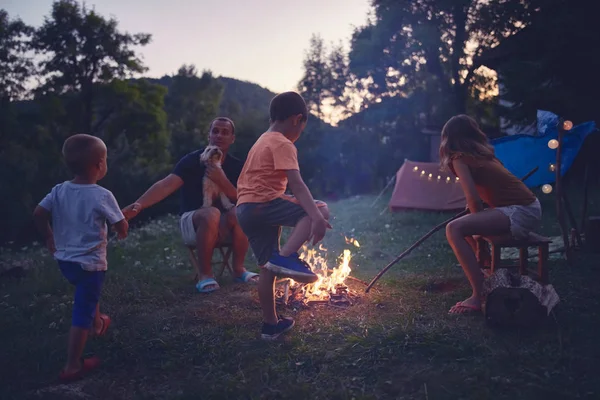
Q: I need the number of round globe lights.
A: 4